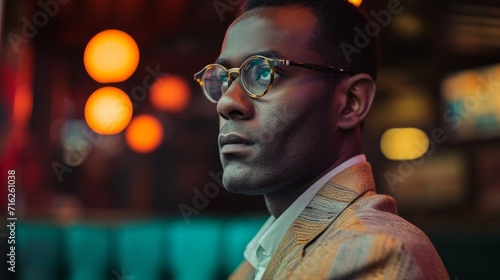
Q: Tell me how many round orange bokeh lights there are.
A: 4